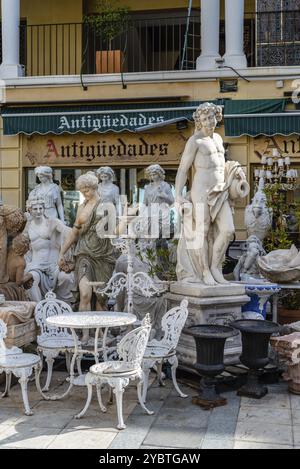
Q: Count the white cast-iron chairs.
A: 4